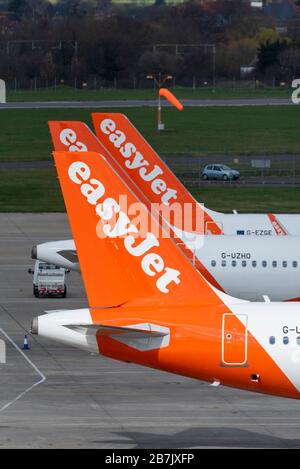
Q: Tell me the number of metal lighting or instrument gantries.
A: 2